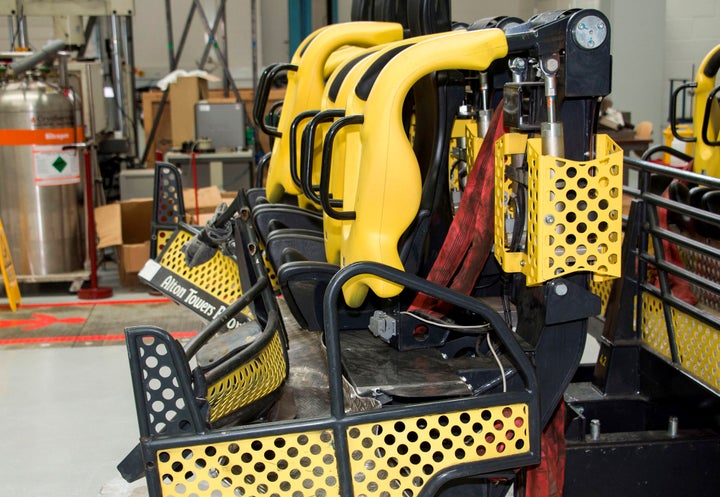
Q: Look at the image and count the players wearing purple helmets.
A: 0